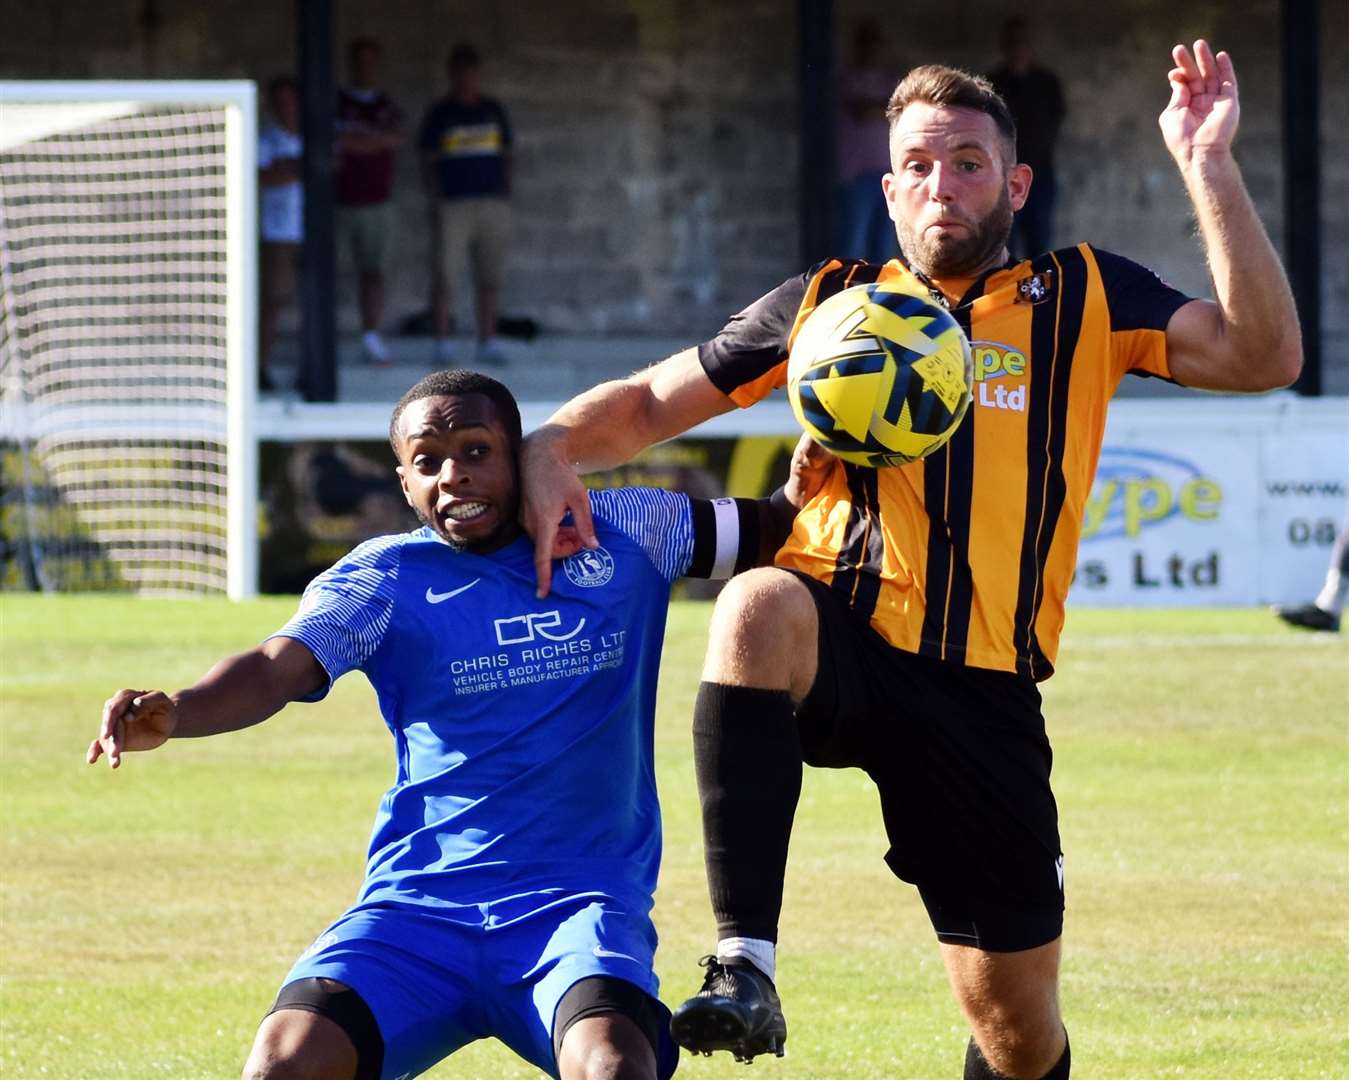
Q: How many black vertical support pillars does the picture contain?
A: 3